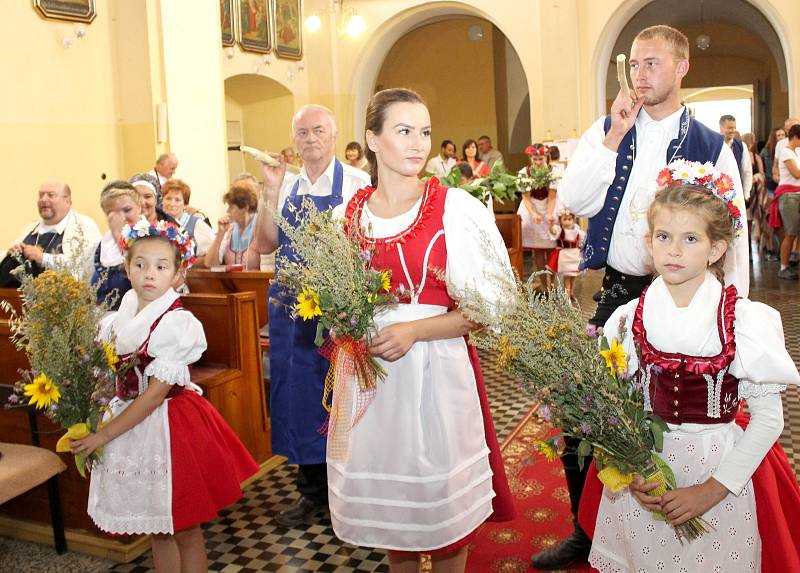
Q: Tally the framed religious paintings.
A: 4